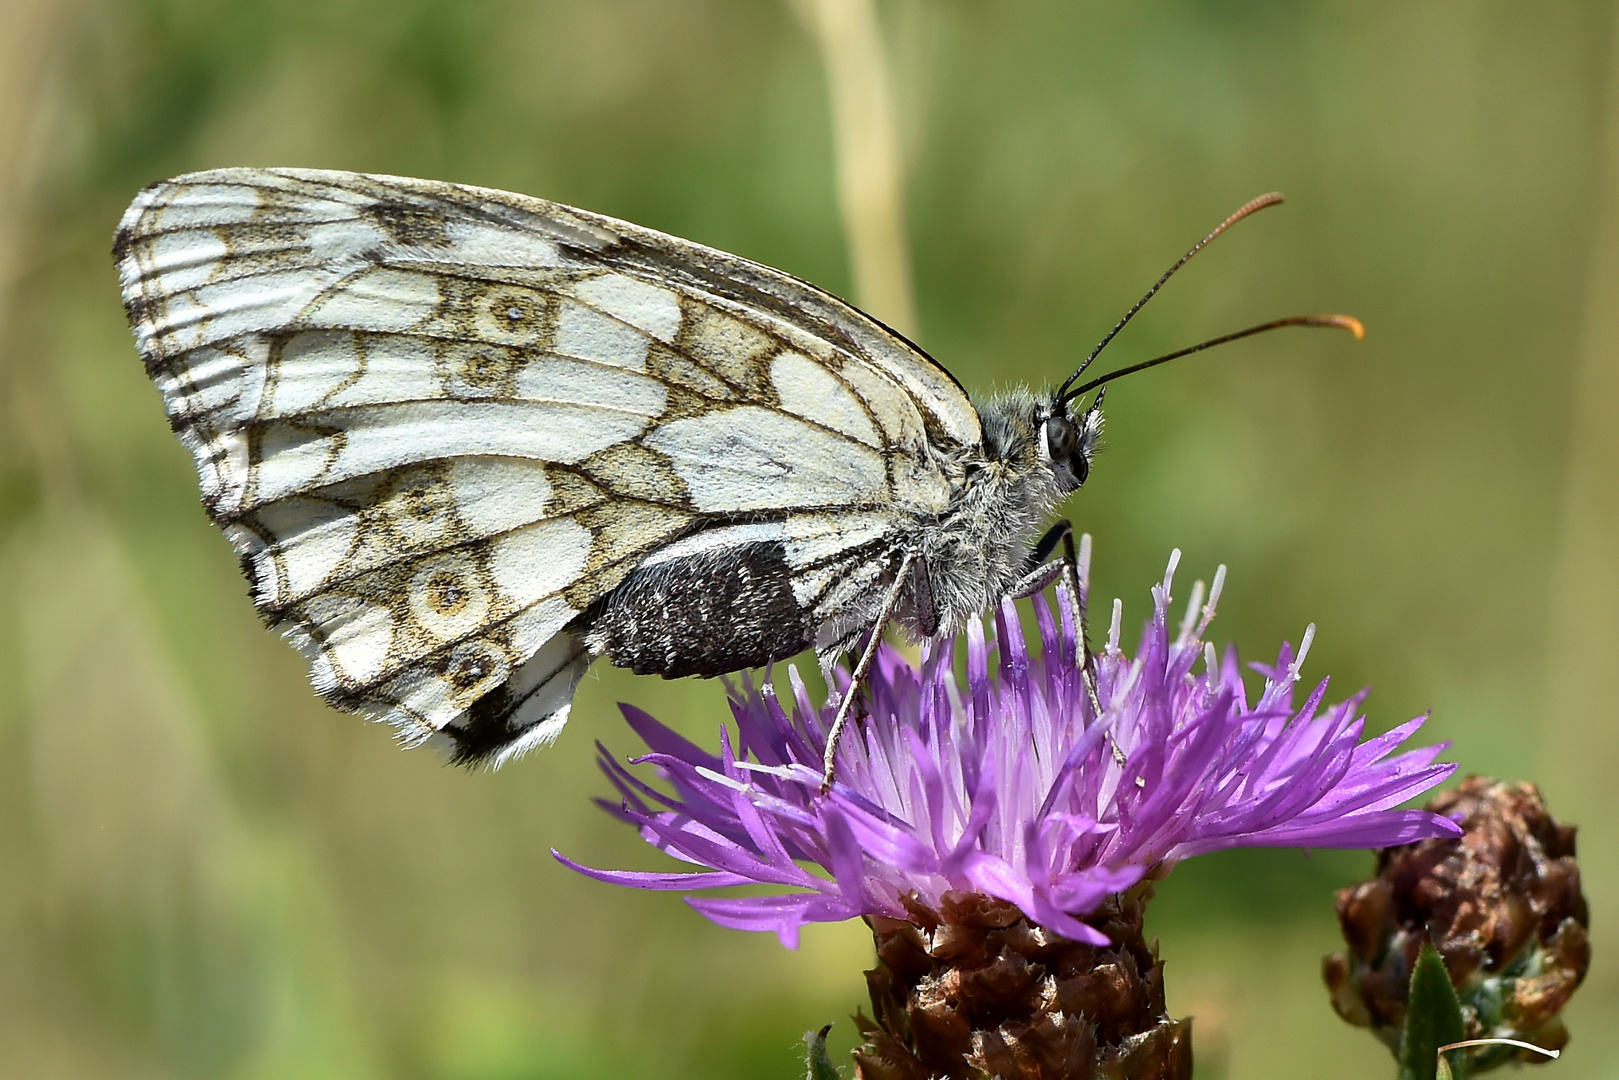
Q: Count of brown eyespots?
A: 5